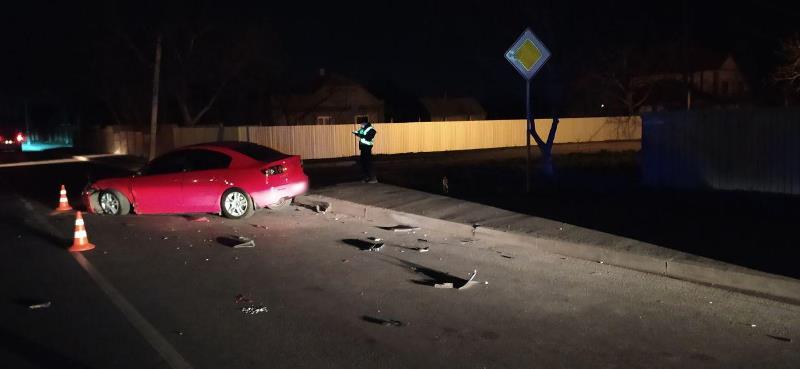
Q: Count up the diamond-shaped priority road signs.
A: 1